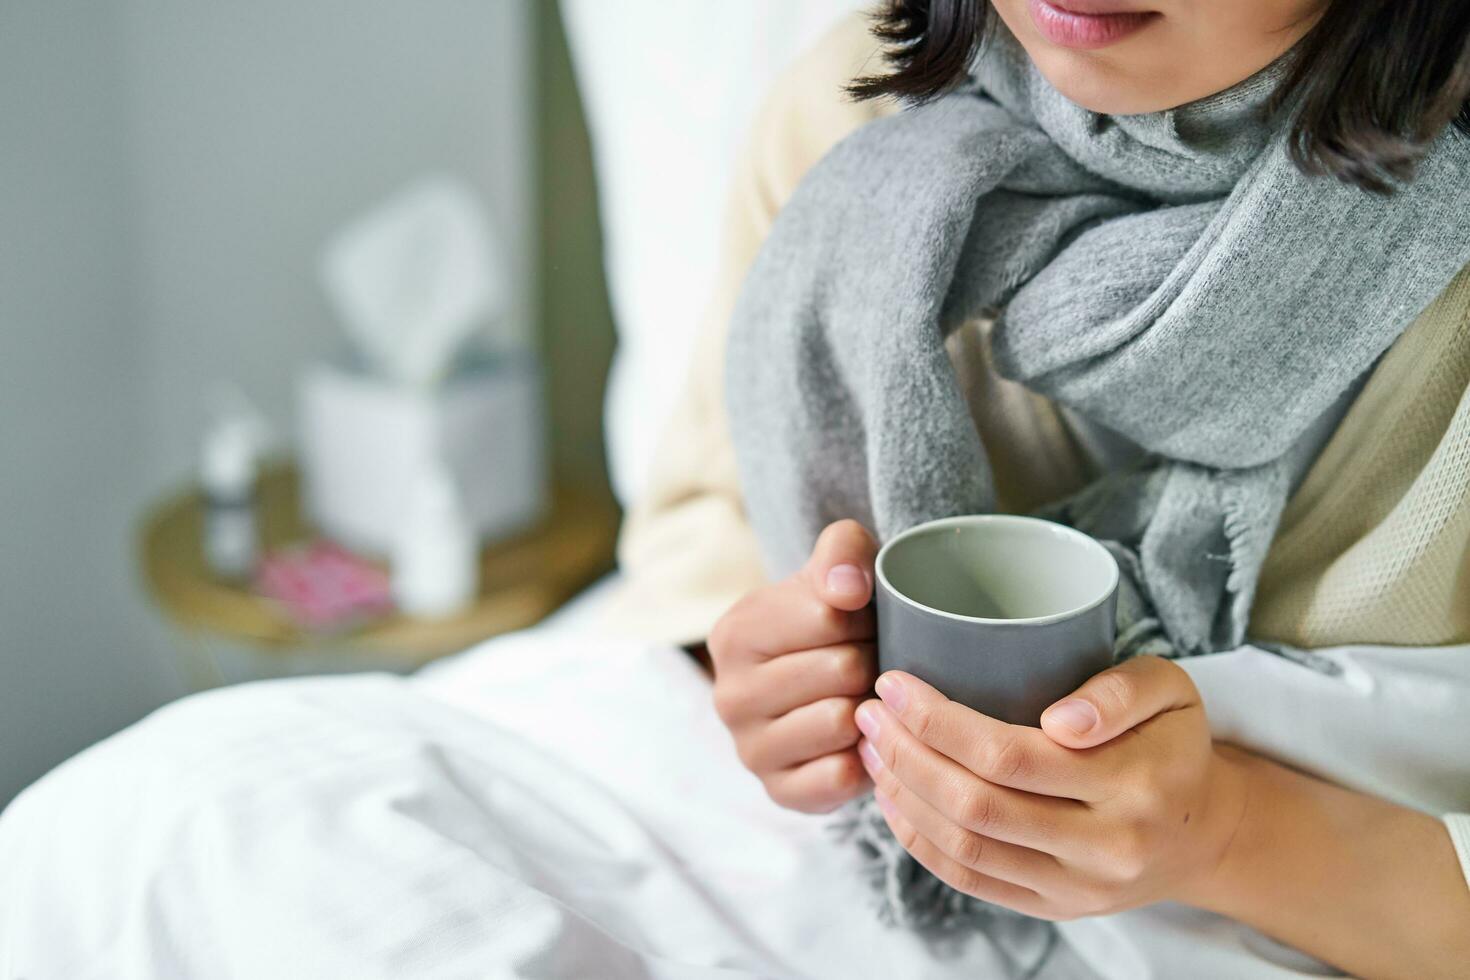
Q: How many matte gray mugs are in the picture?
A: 1